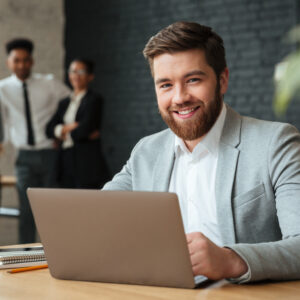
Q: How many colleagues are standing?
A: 2